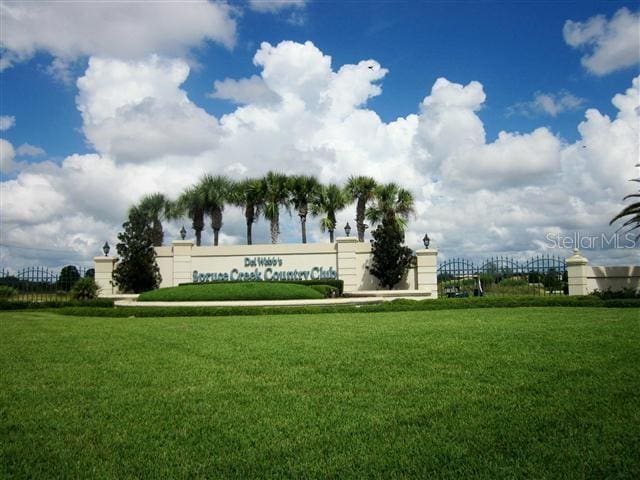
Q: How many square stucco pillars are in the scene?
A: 5